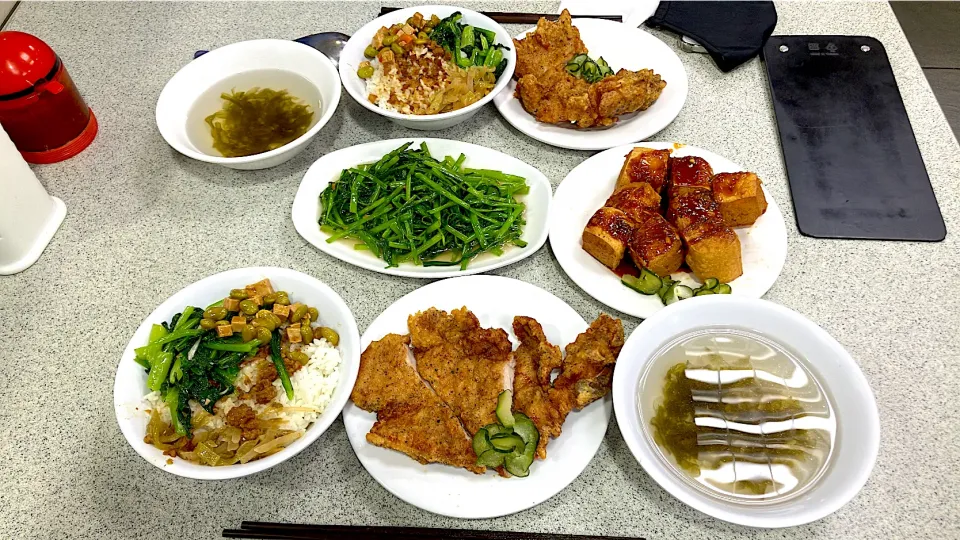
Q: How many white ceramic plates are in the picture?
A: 4